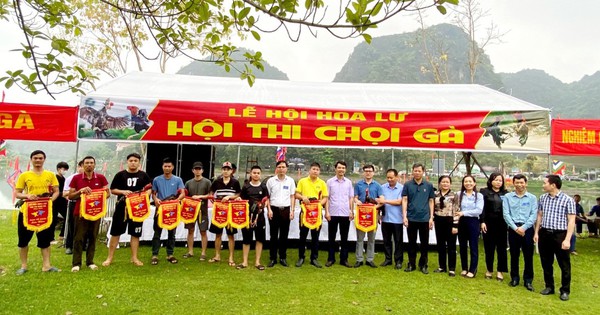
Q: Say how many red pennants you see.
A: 9